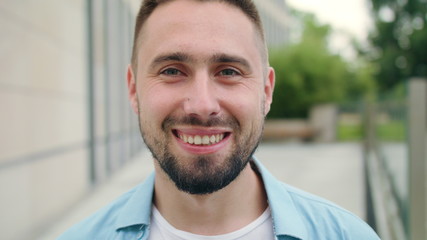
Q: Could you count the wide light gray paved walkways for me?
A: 1